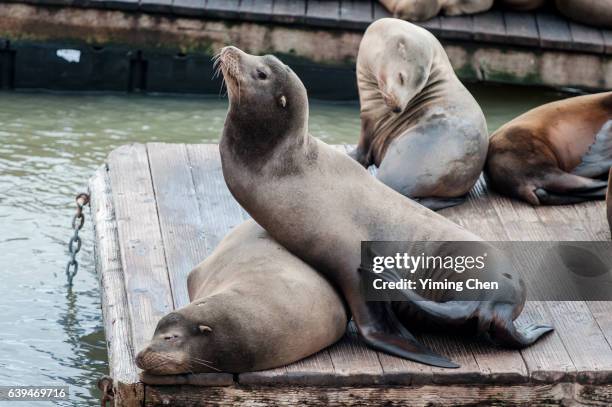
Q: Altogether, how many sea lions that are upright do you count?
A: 2